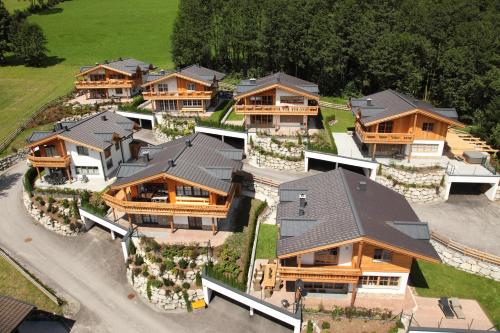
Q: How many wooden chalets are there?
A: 7